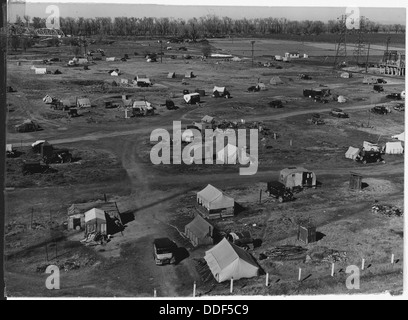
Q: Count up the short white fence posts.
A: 8